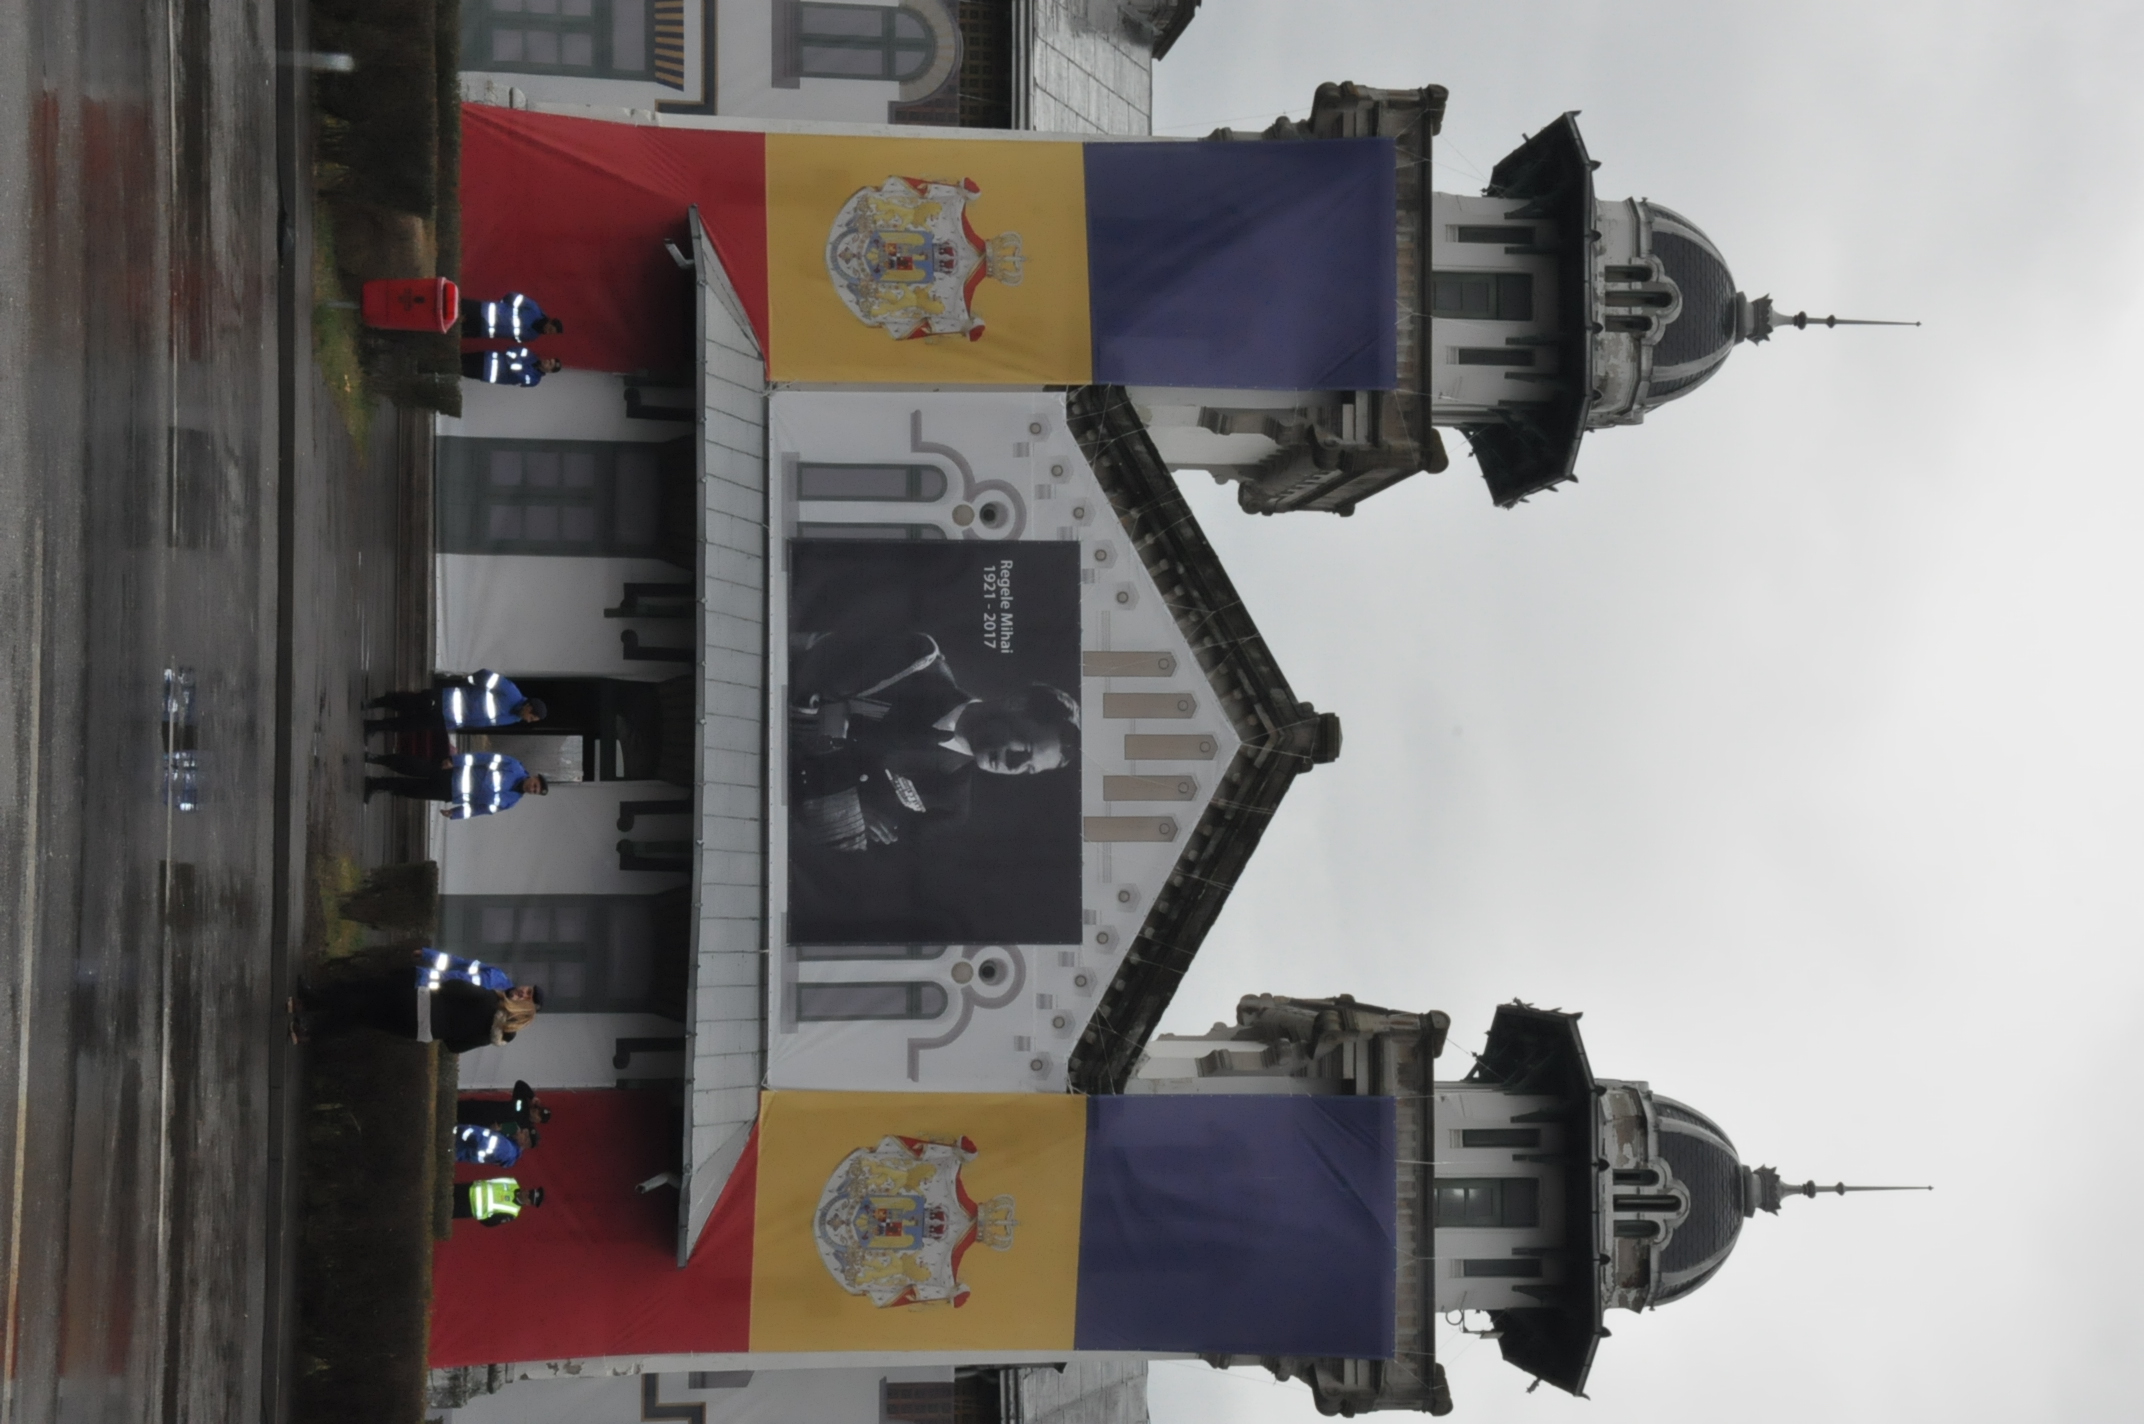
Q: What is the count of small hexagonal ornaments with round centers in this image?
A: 10